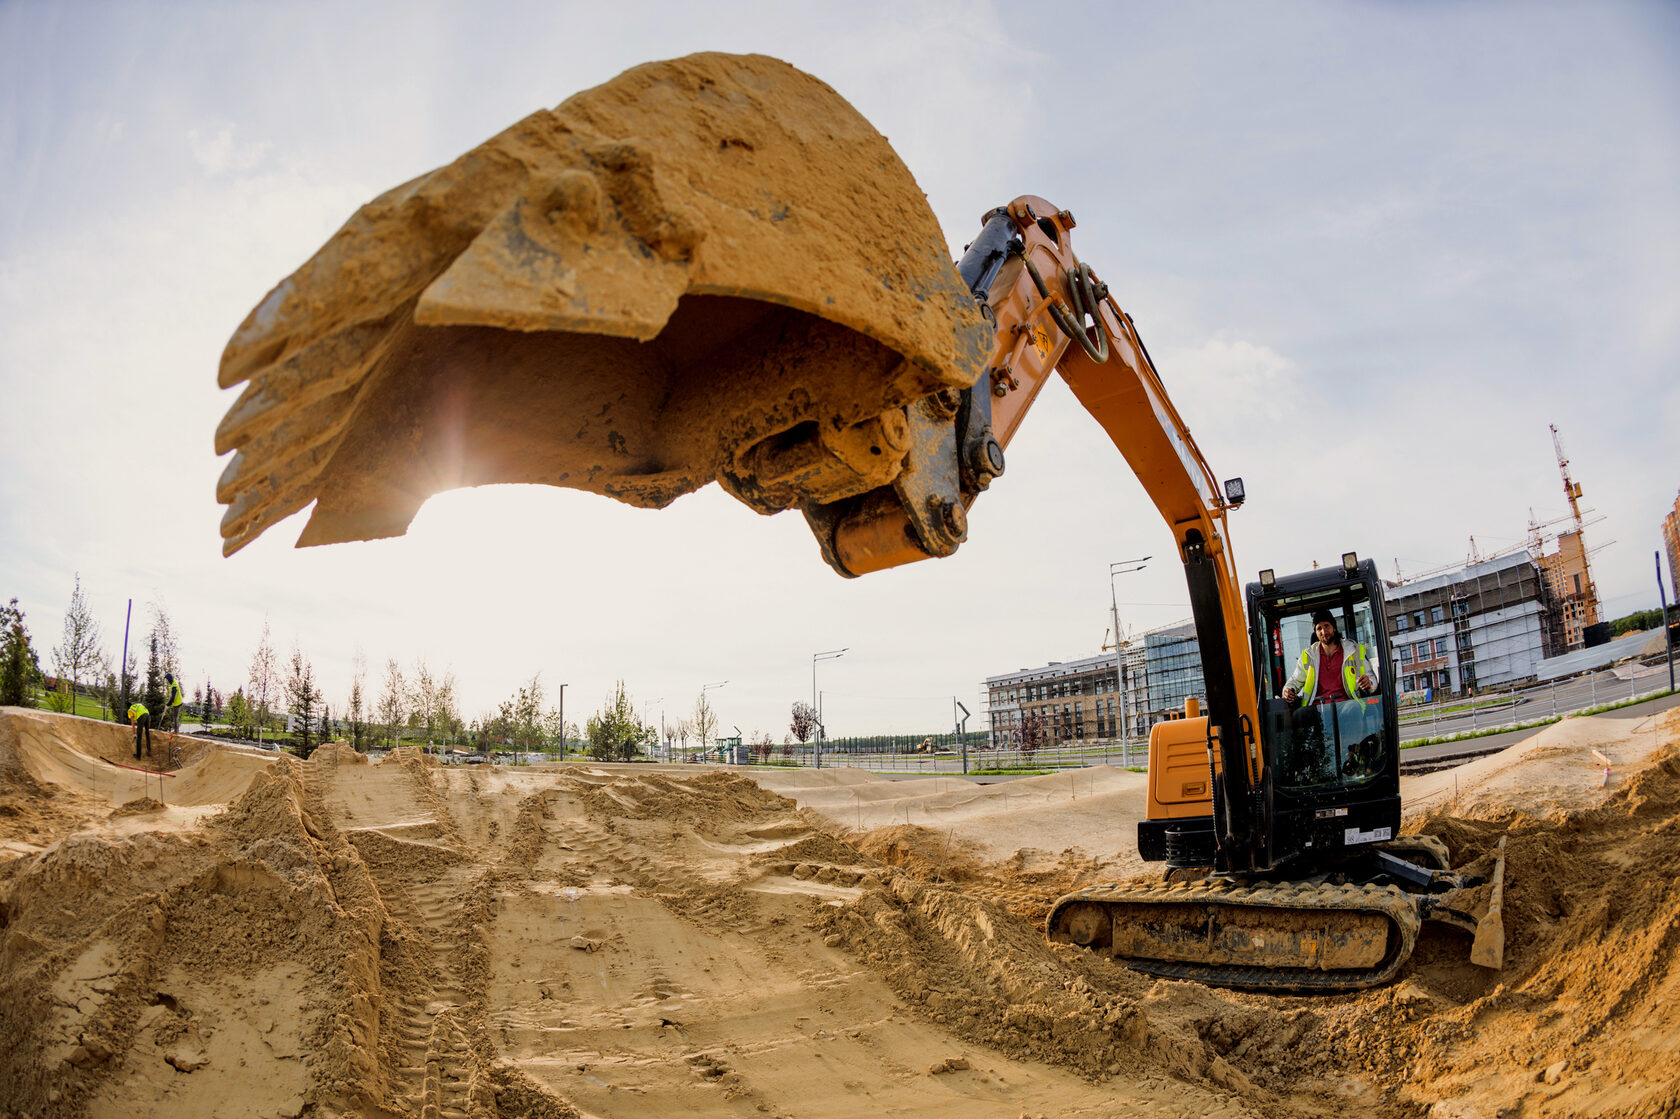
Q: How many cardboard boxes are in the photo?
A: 0